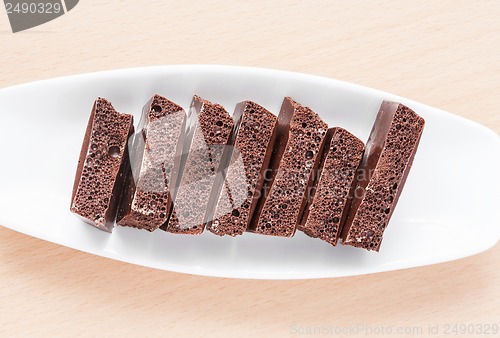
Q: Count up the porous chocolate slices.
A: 7